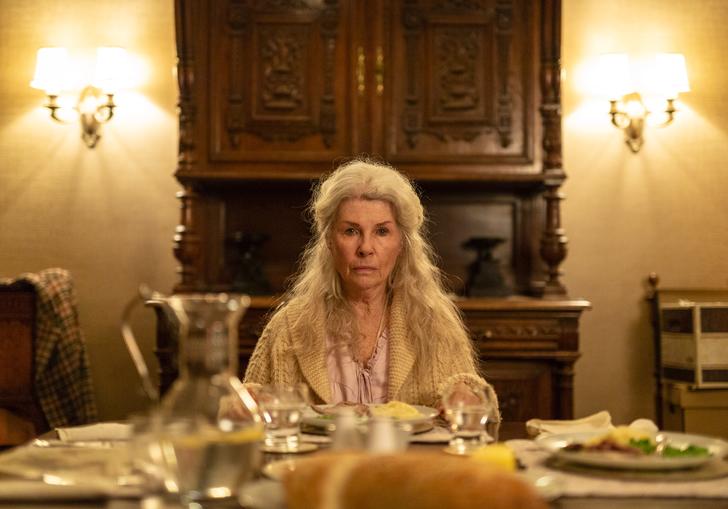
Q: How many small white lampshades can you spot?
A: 4